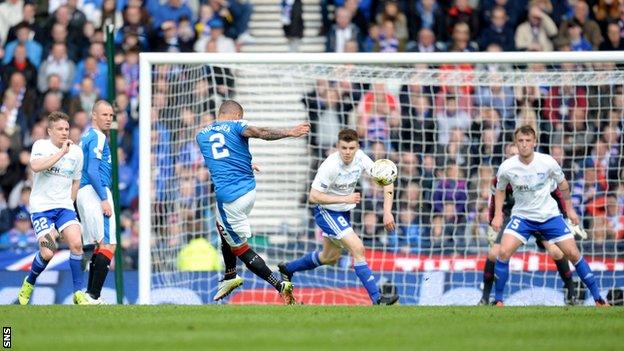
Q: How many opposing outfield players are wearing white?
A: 3